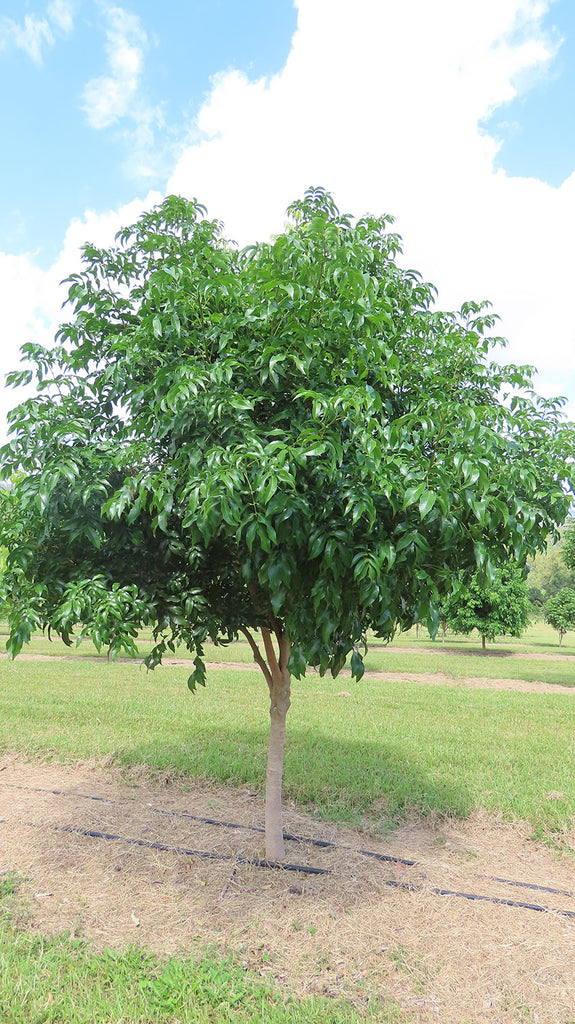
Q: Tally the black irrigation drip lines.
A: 2